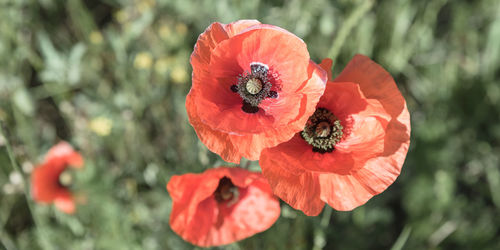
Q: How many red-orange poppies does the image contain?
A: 4